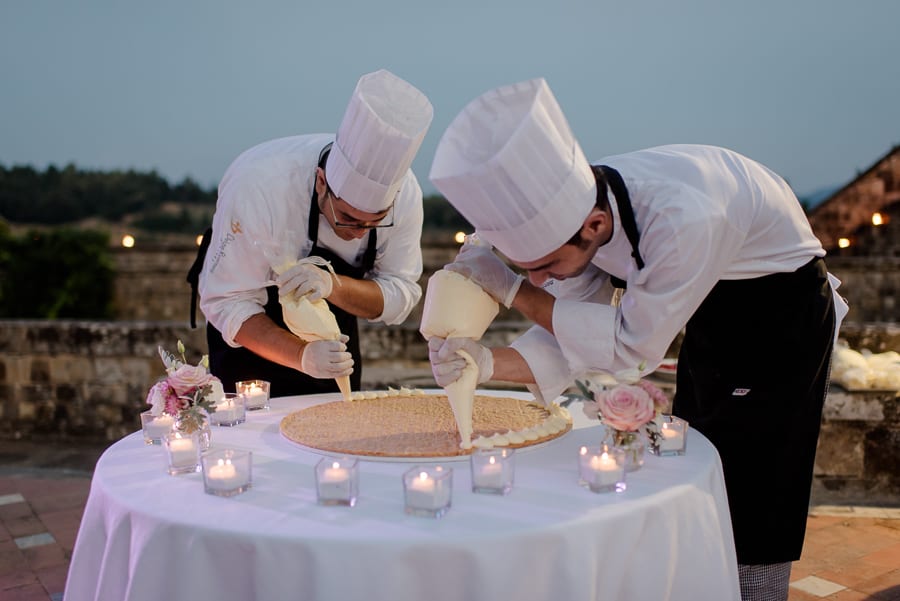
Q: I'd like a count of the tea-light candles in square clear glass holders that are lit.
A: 10